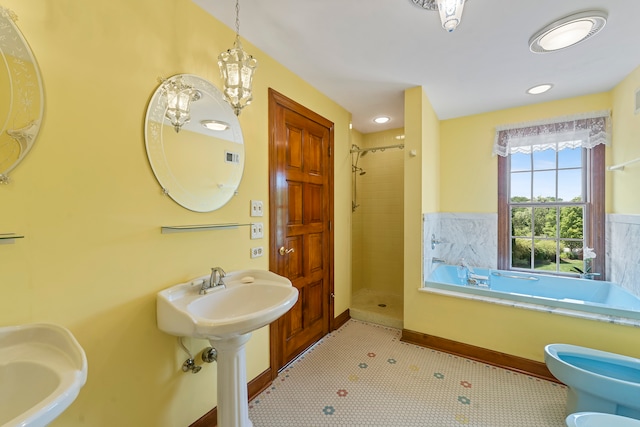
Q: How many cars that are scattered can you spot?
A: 0